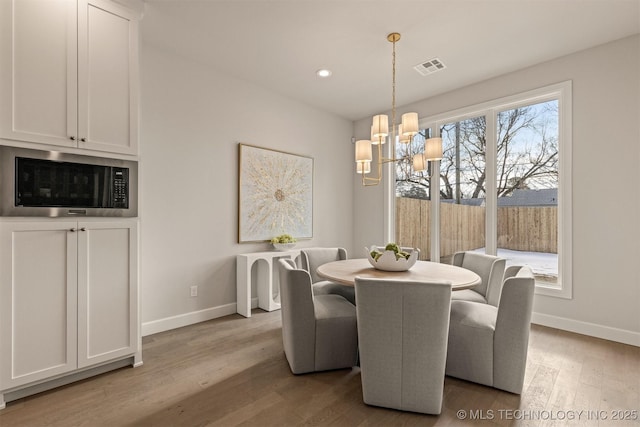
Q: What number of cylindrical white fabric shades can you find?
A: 8